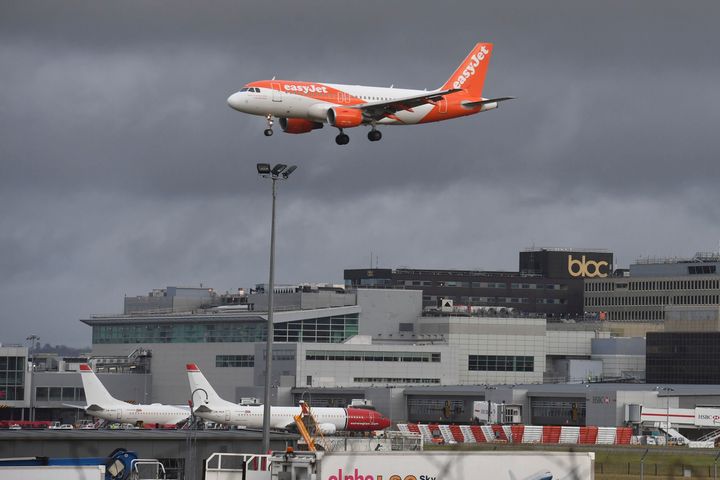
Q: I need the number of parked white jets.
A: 2